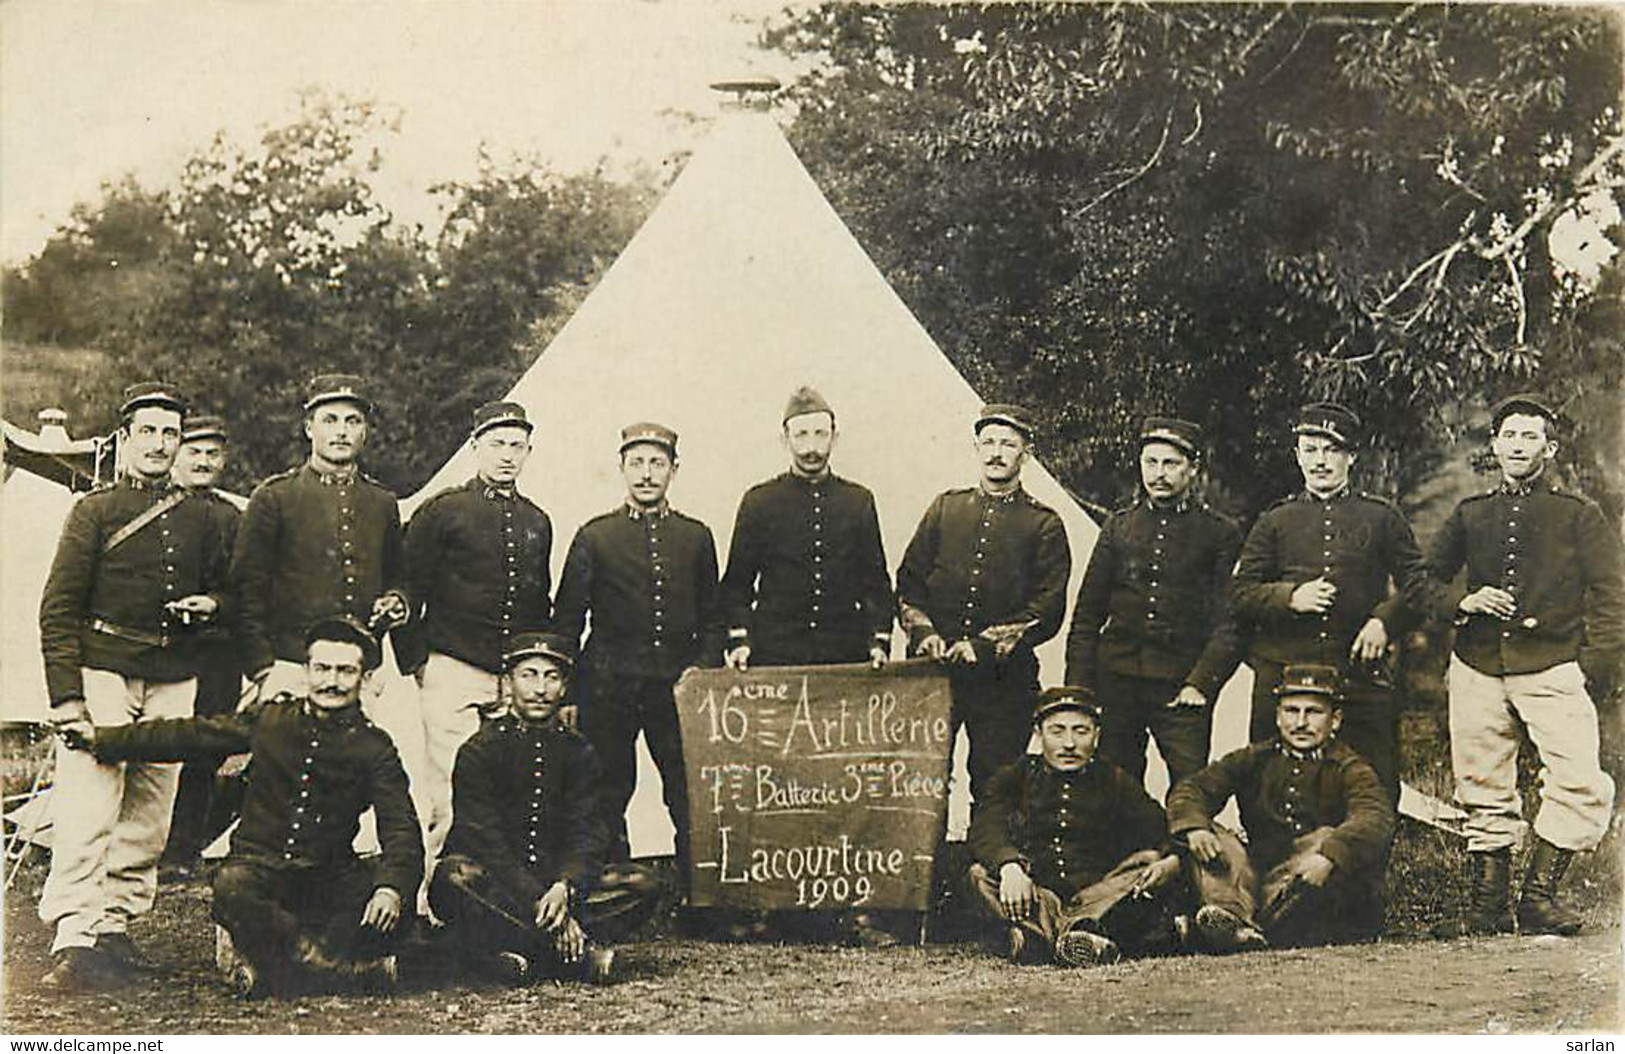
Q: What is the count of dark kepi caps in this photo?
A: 13